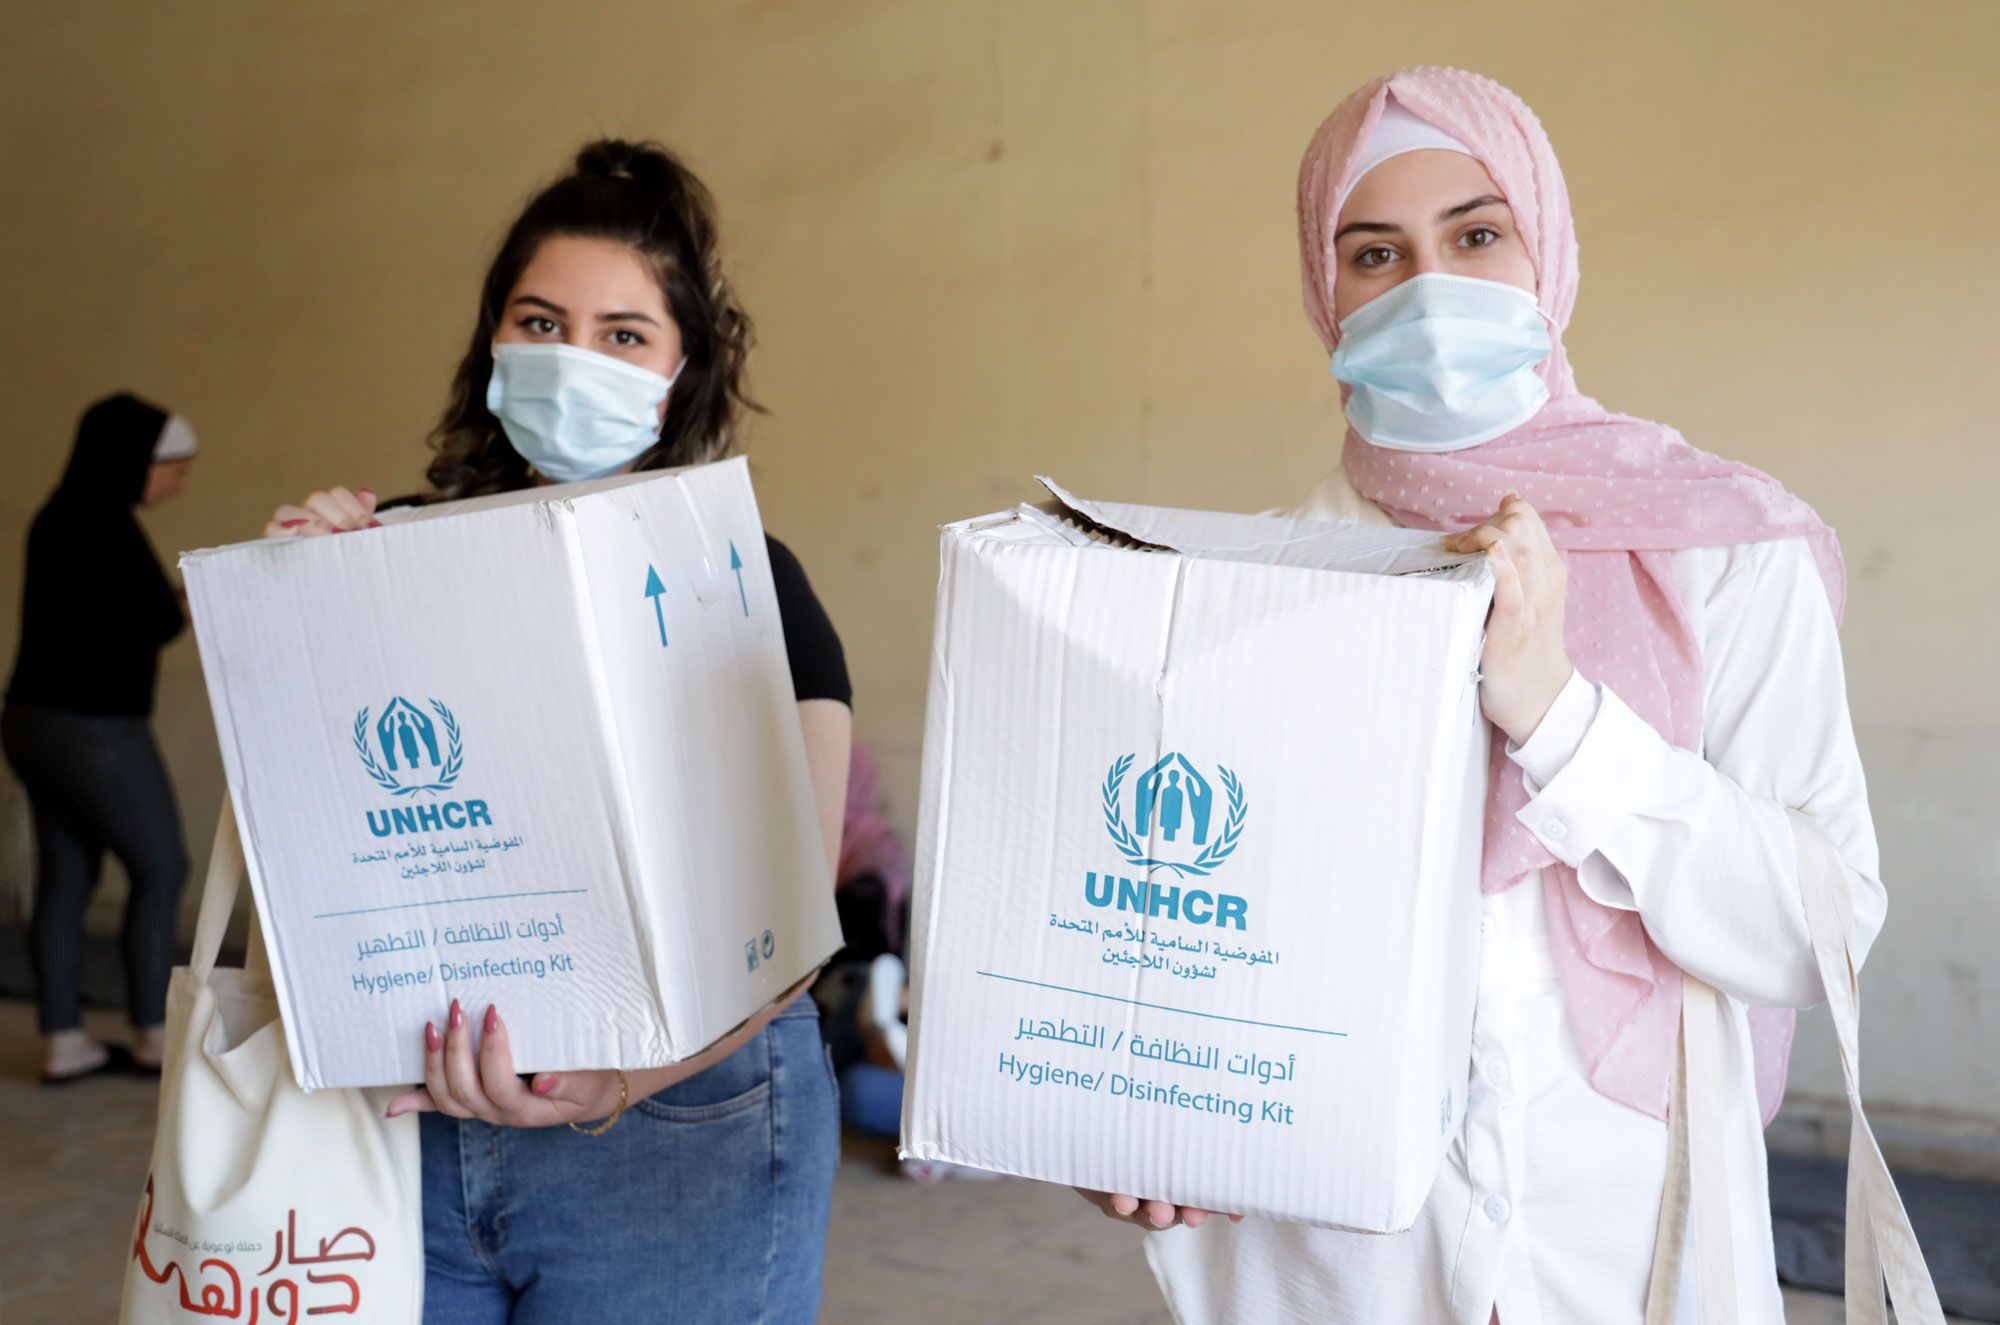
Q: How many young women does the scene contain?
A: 2